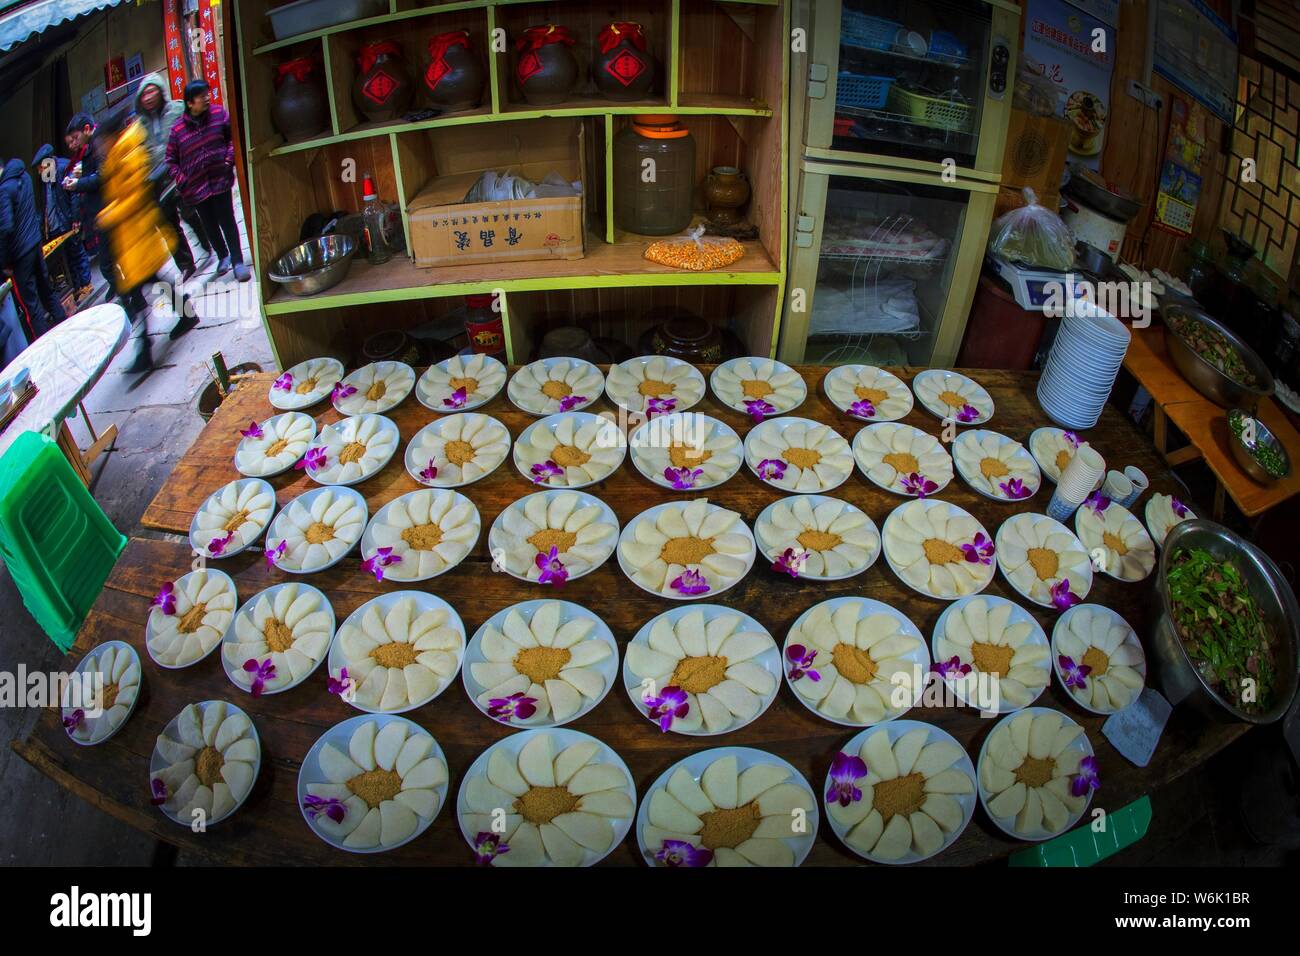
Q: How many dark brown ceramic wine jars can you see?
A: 5